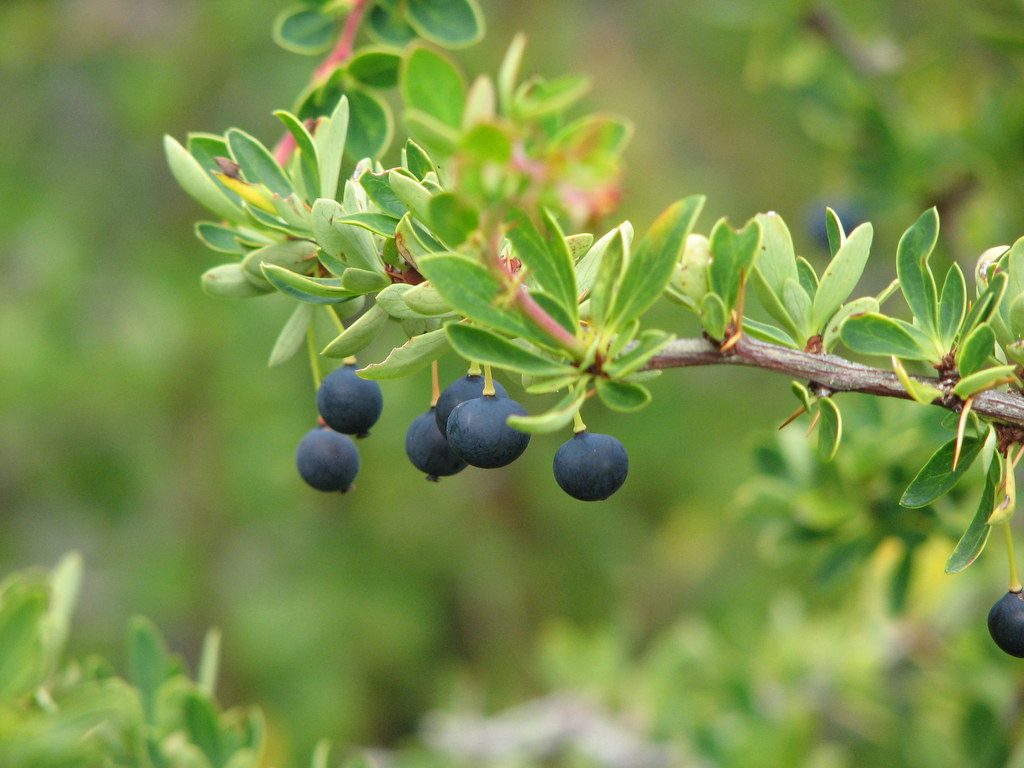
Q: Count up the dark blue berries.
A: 7